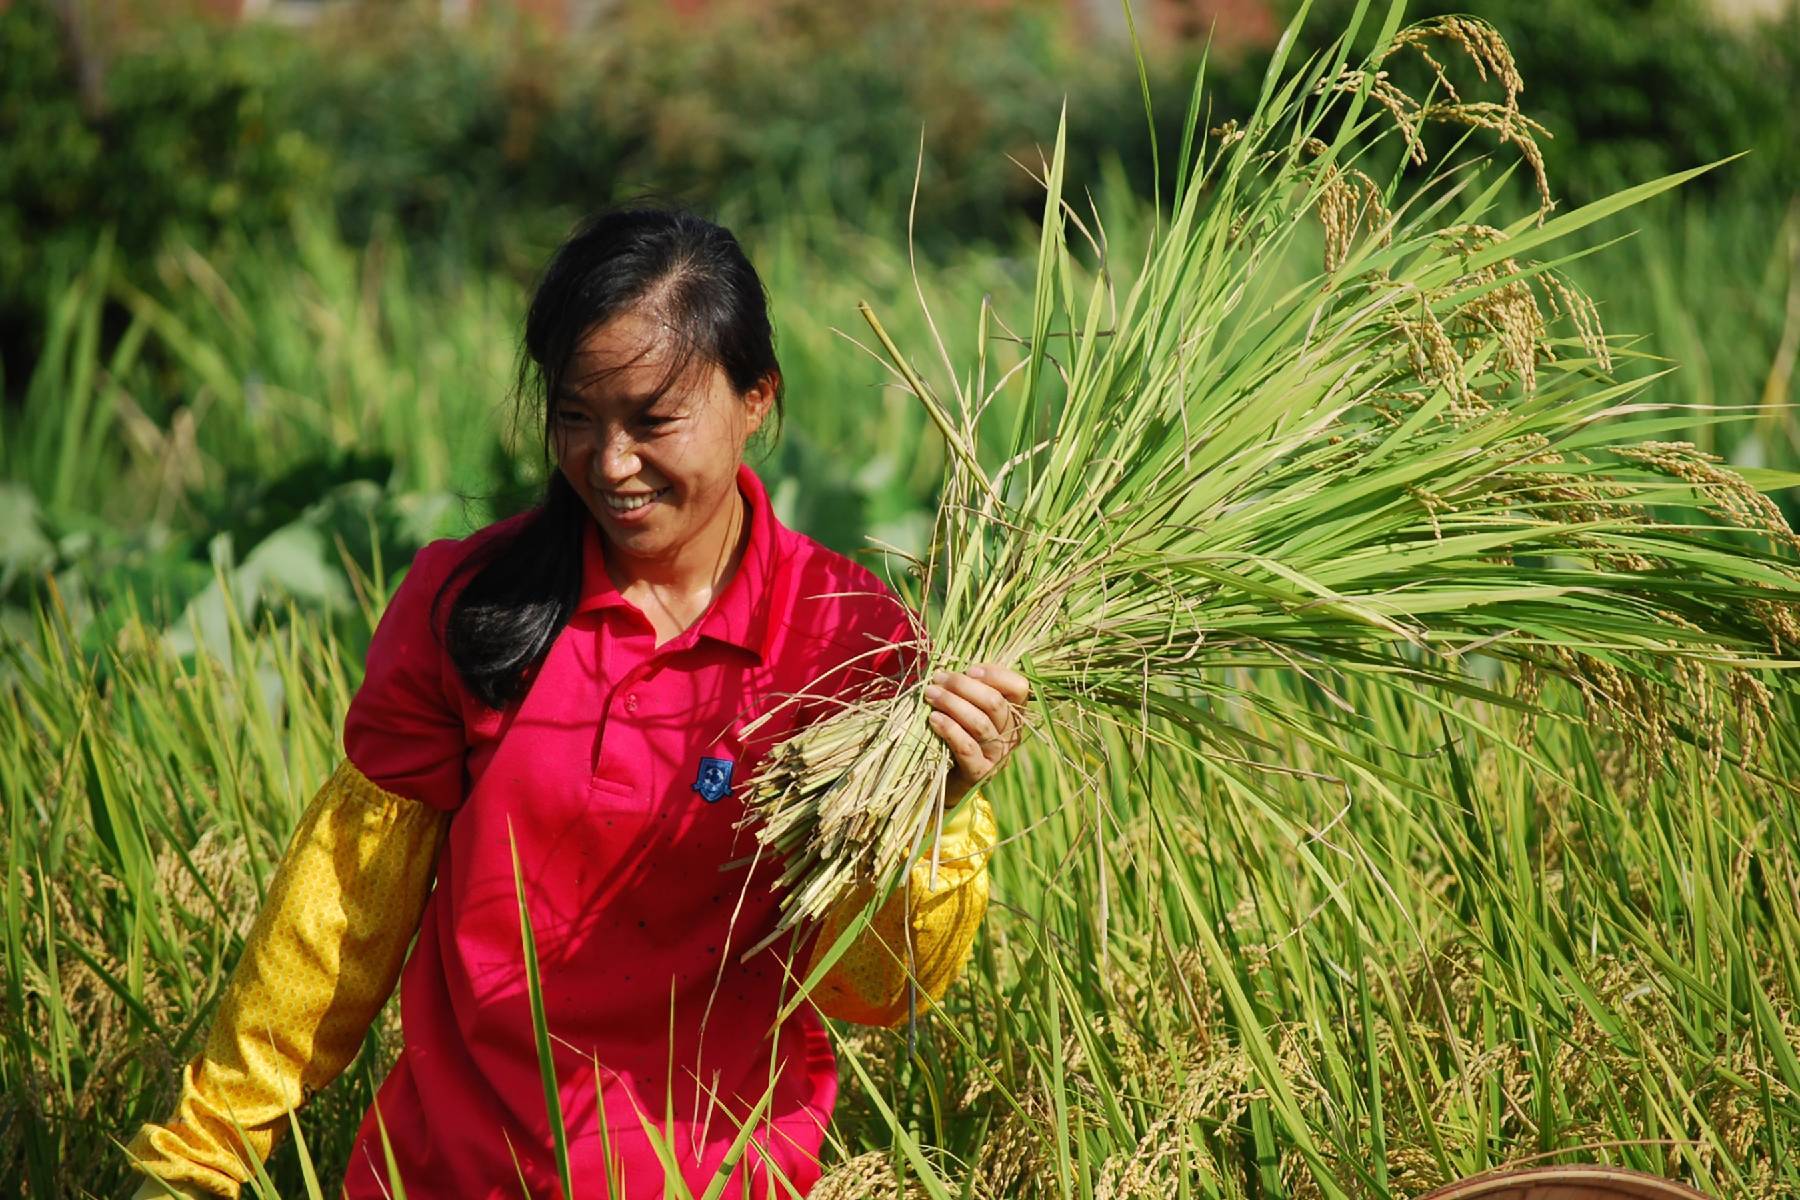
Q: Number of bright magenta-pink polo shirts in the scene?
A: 1